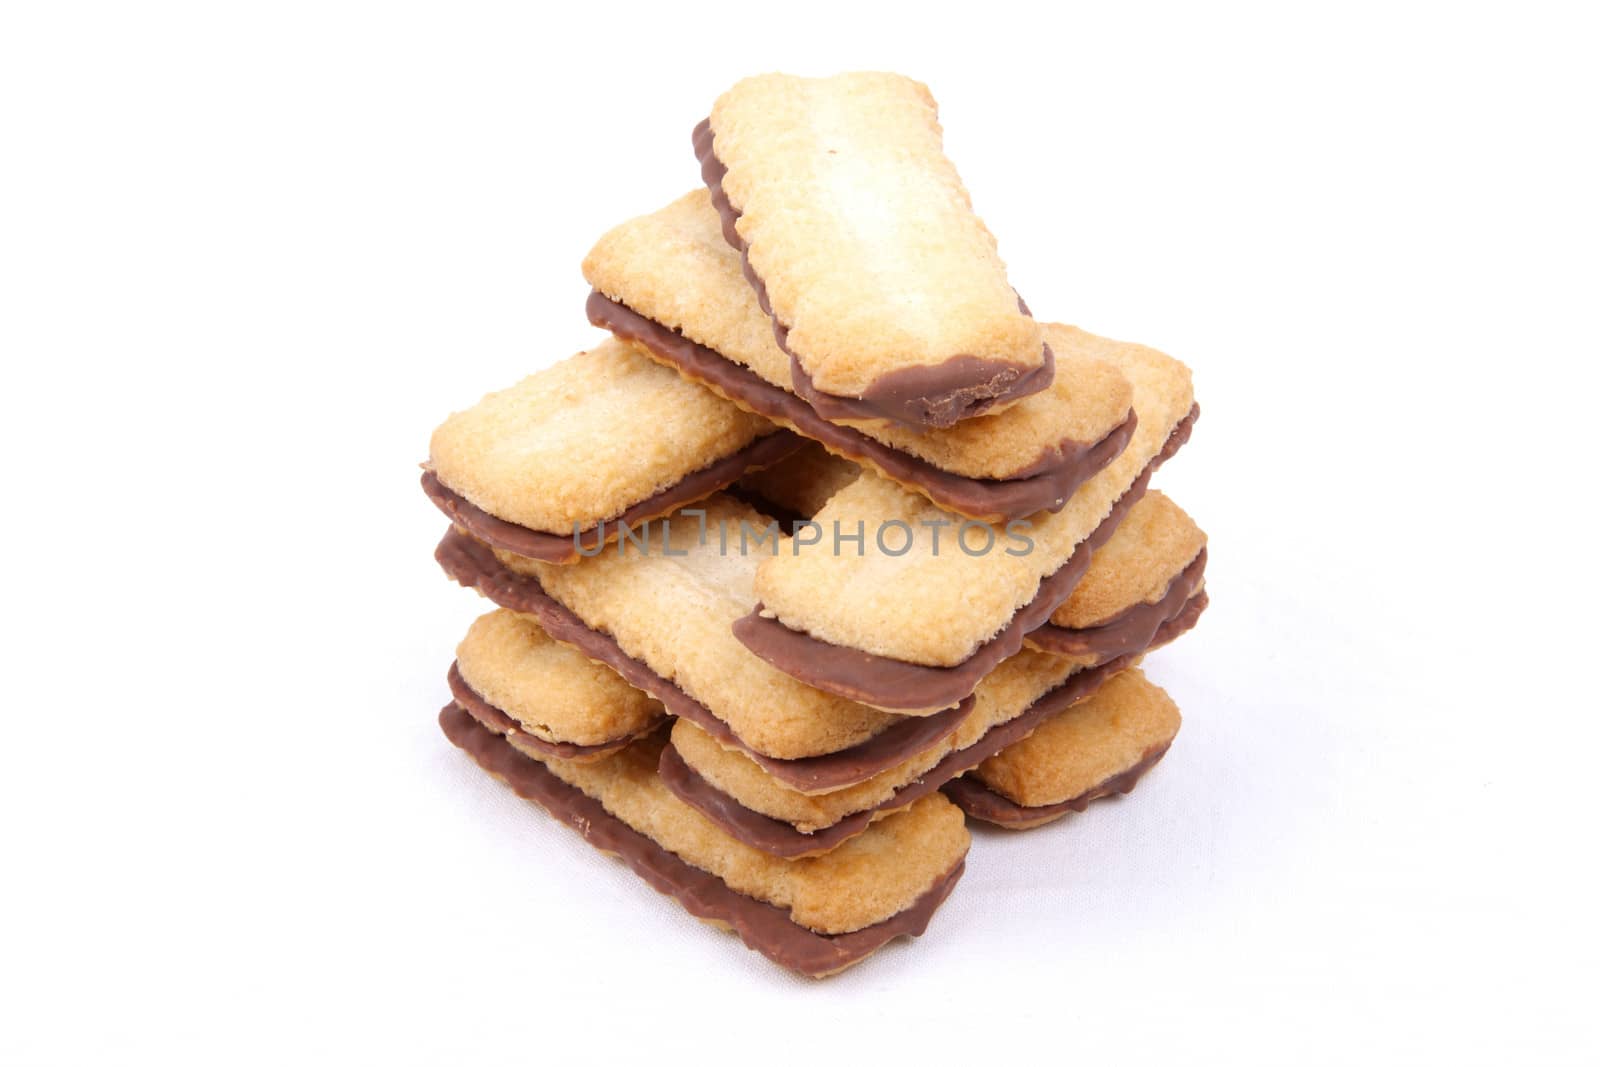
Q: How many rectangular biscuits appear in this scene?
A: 10